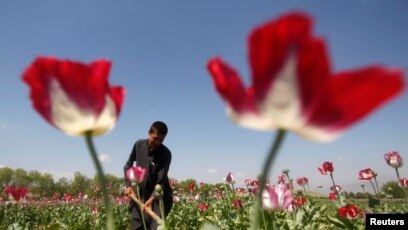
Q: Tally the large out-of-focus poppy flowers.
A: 2